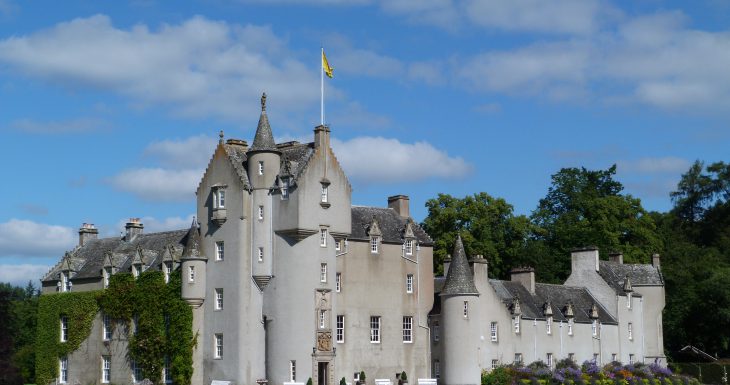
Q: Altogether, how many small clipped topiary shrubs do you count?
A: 4